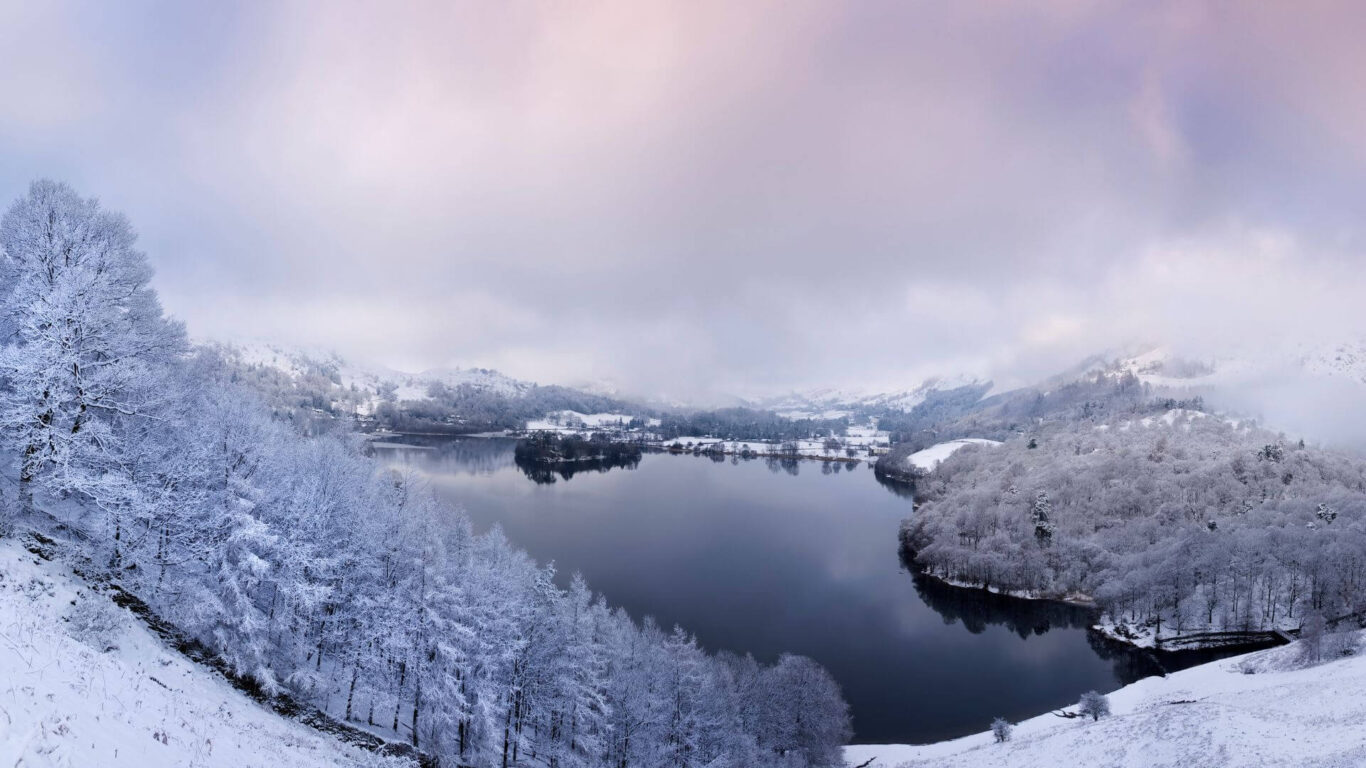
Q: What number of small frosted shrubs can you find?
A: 2